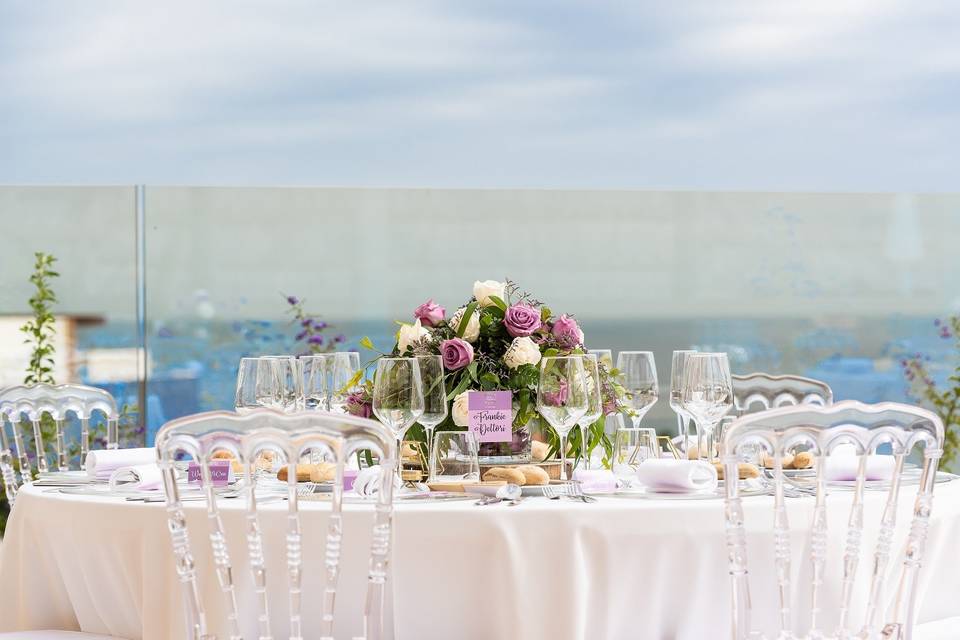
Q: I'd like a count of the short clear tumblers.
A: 2